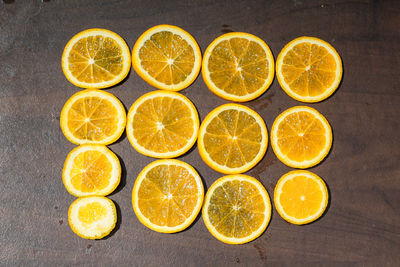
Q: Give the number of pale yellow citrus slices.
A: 1